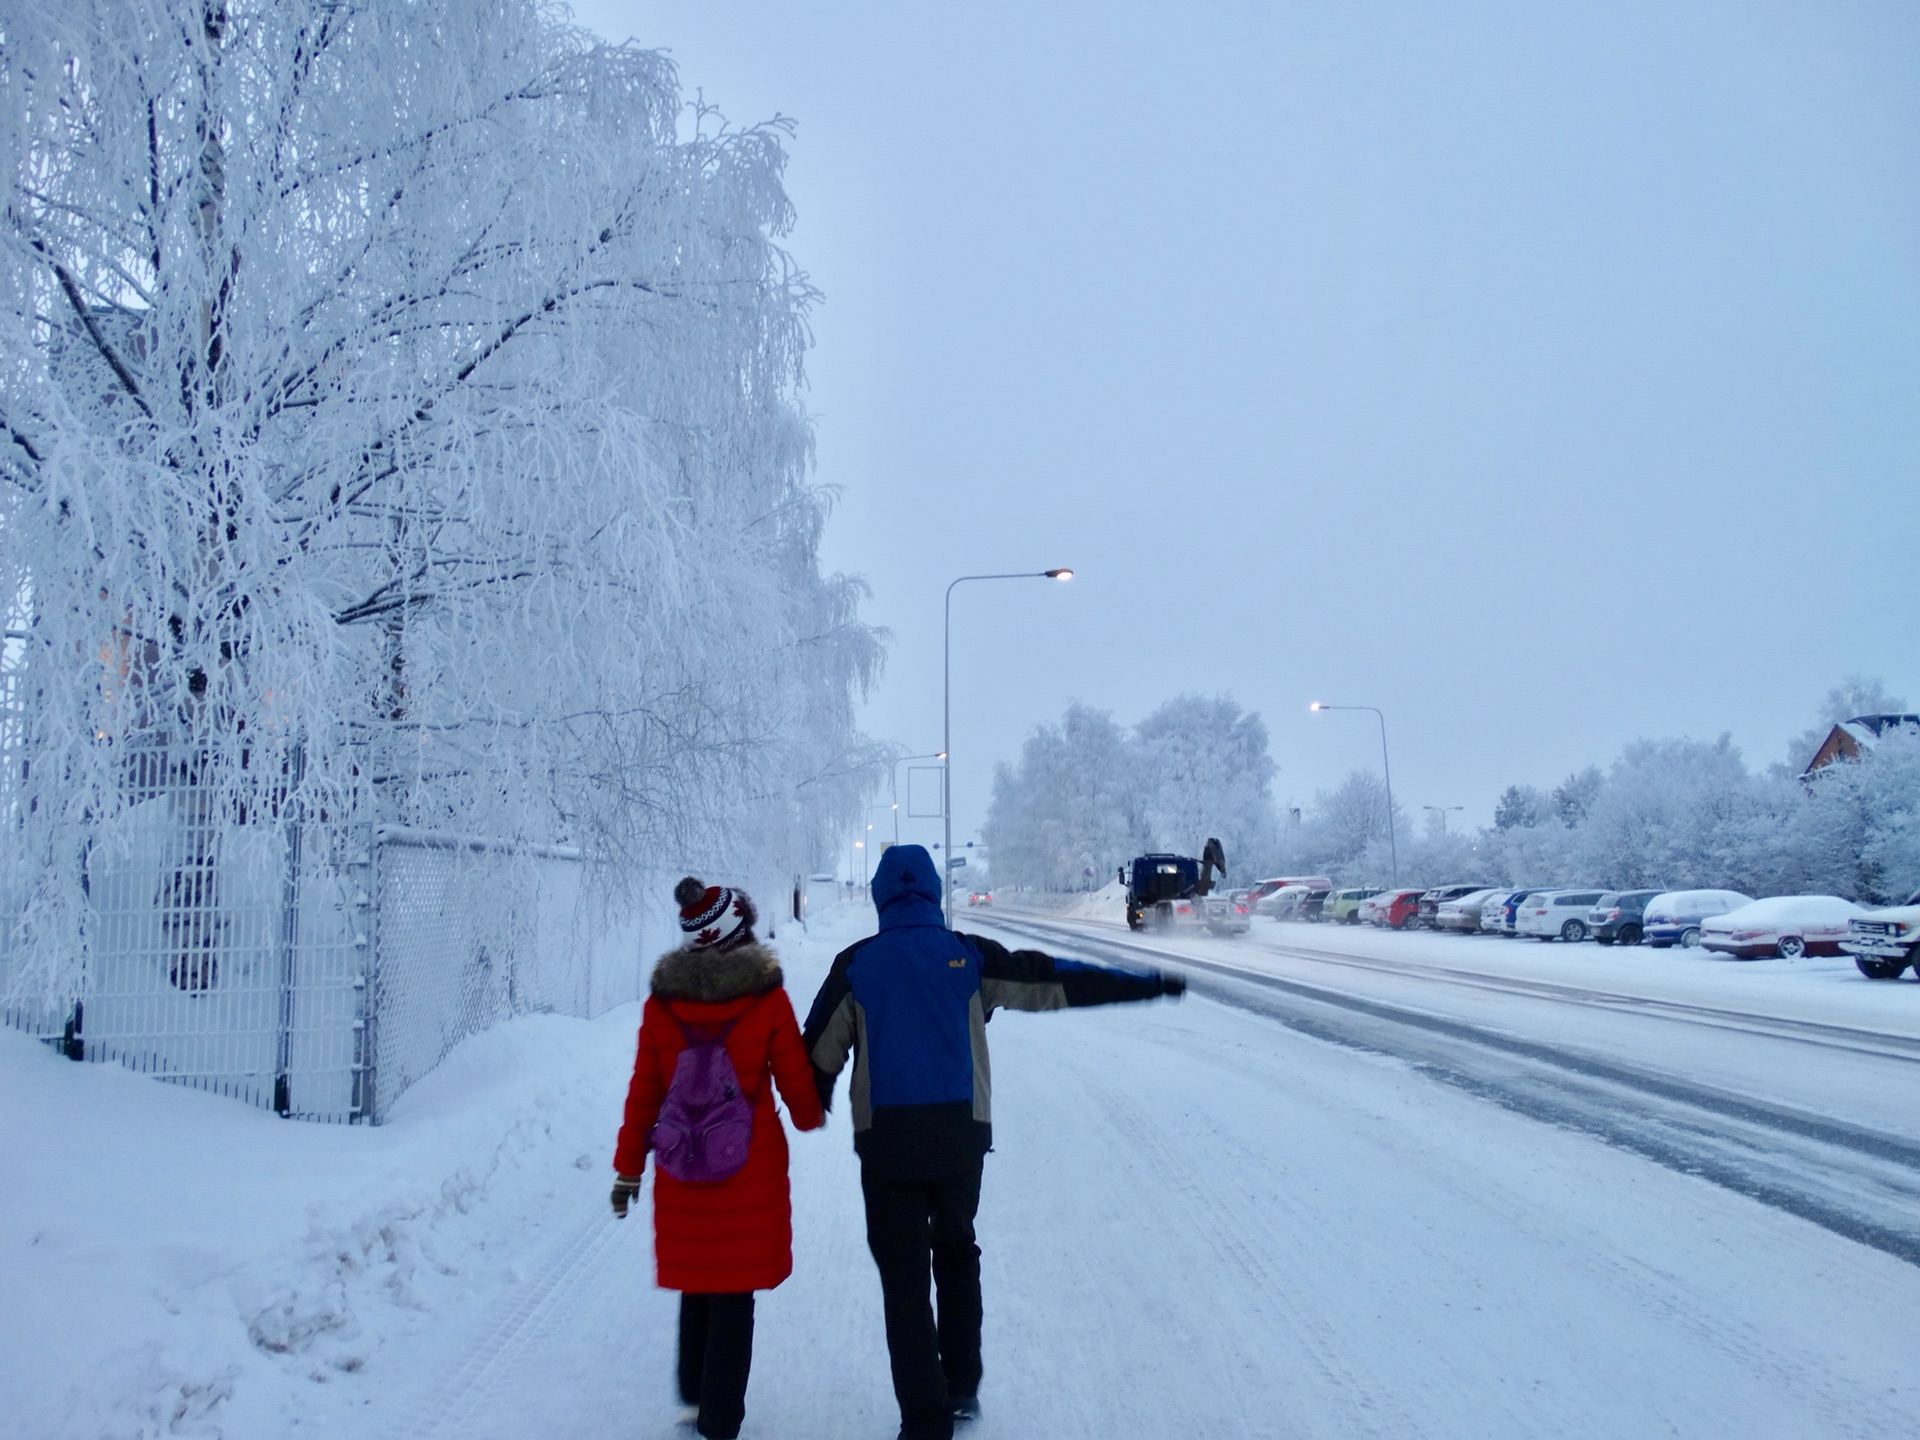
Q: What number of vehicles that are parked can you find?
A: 15